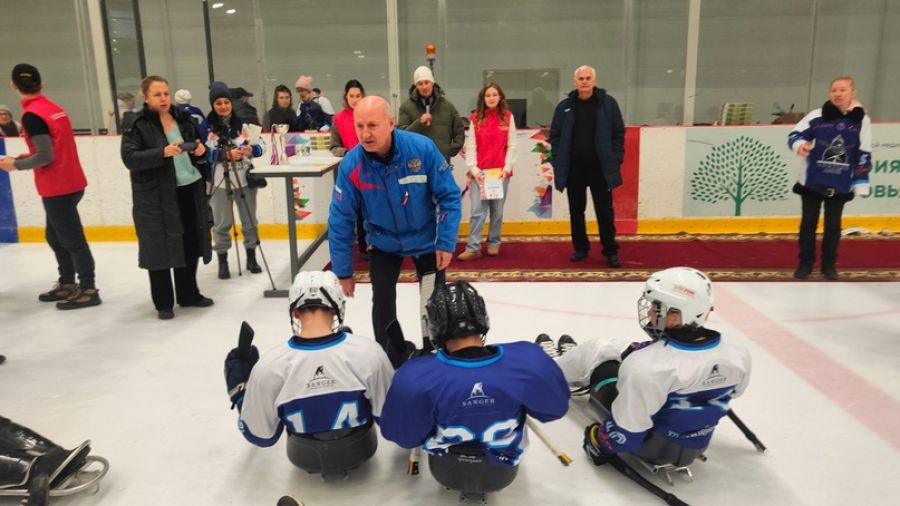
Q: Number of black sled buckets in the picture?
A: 3